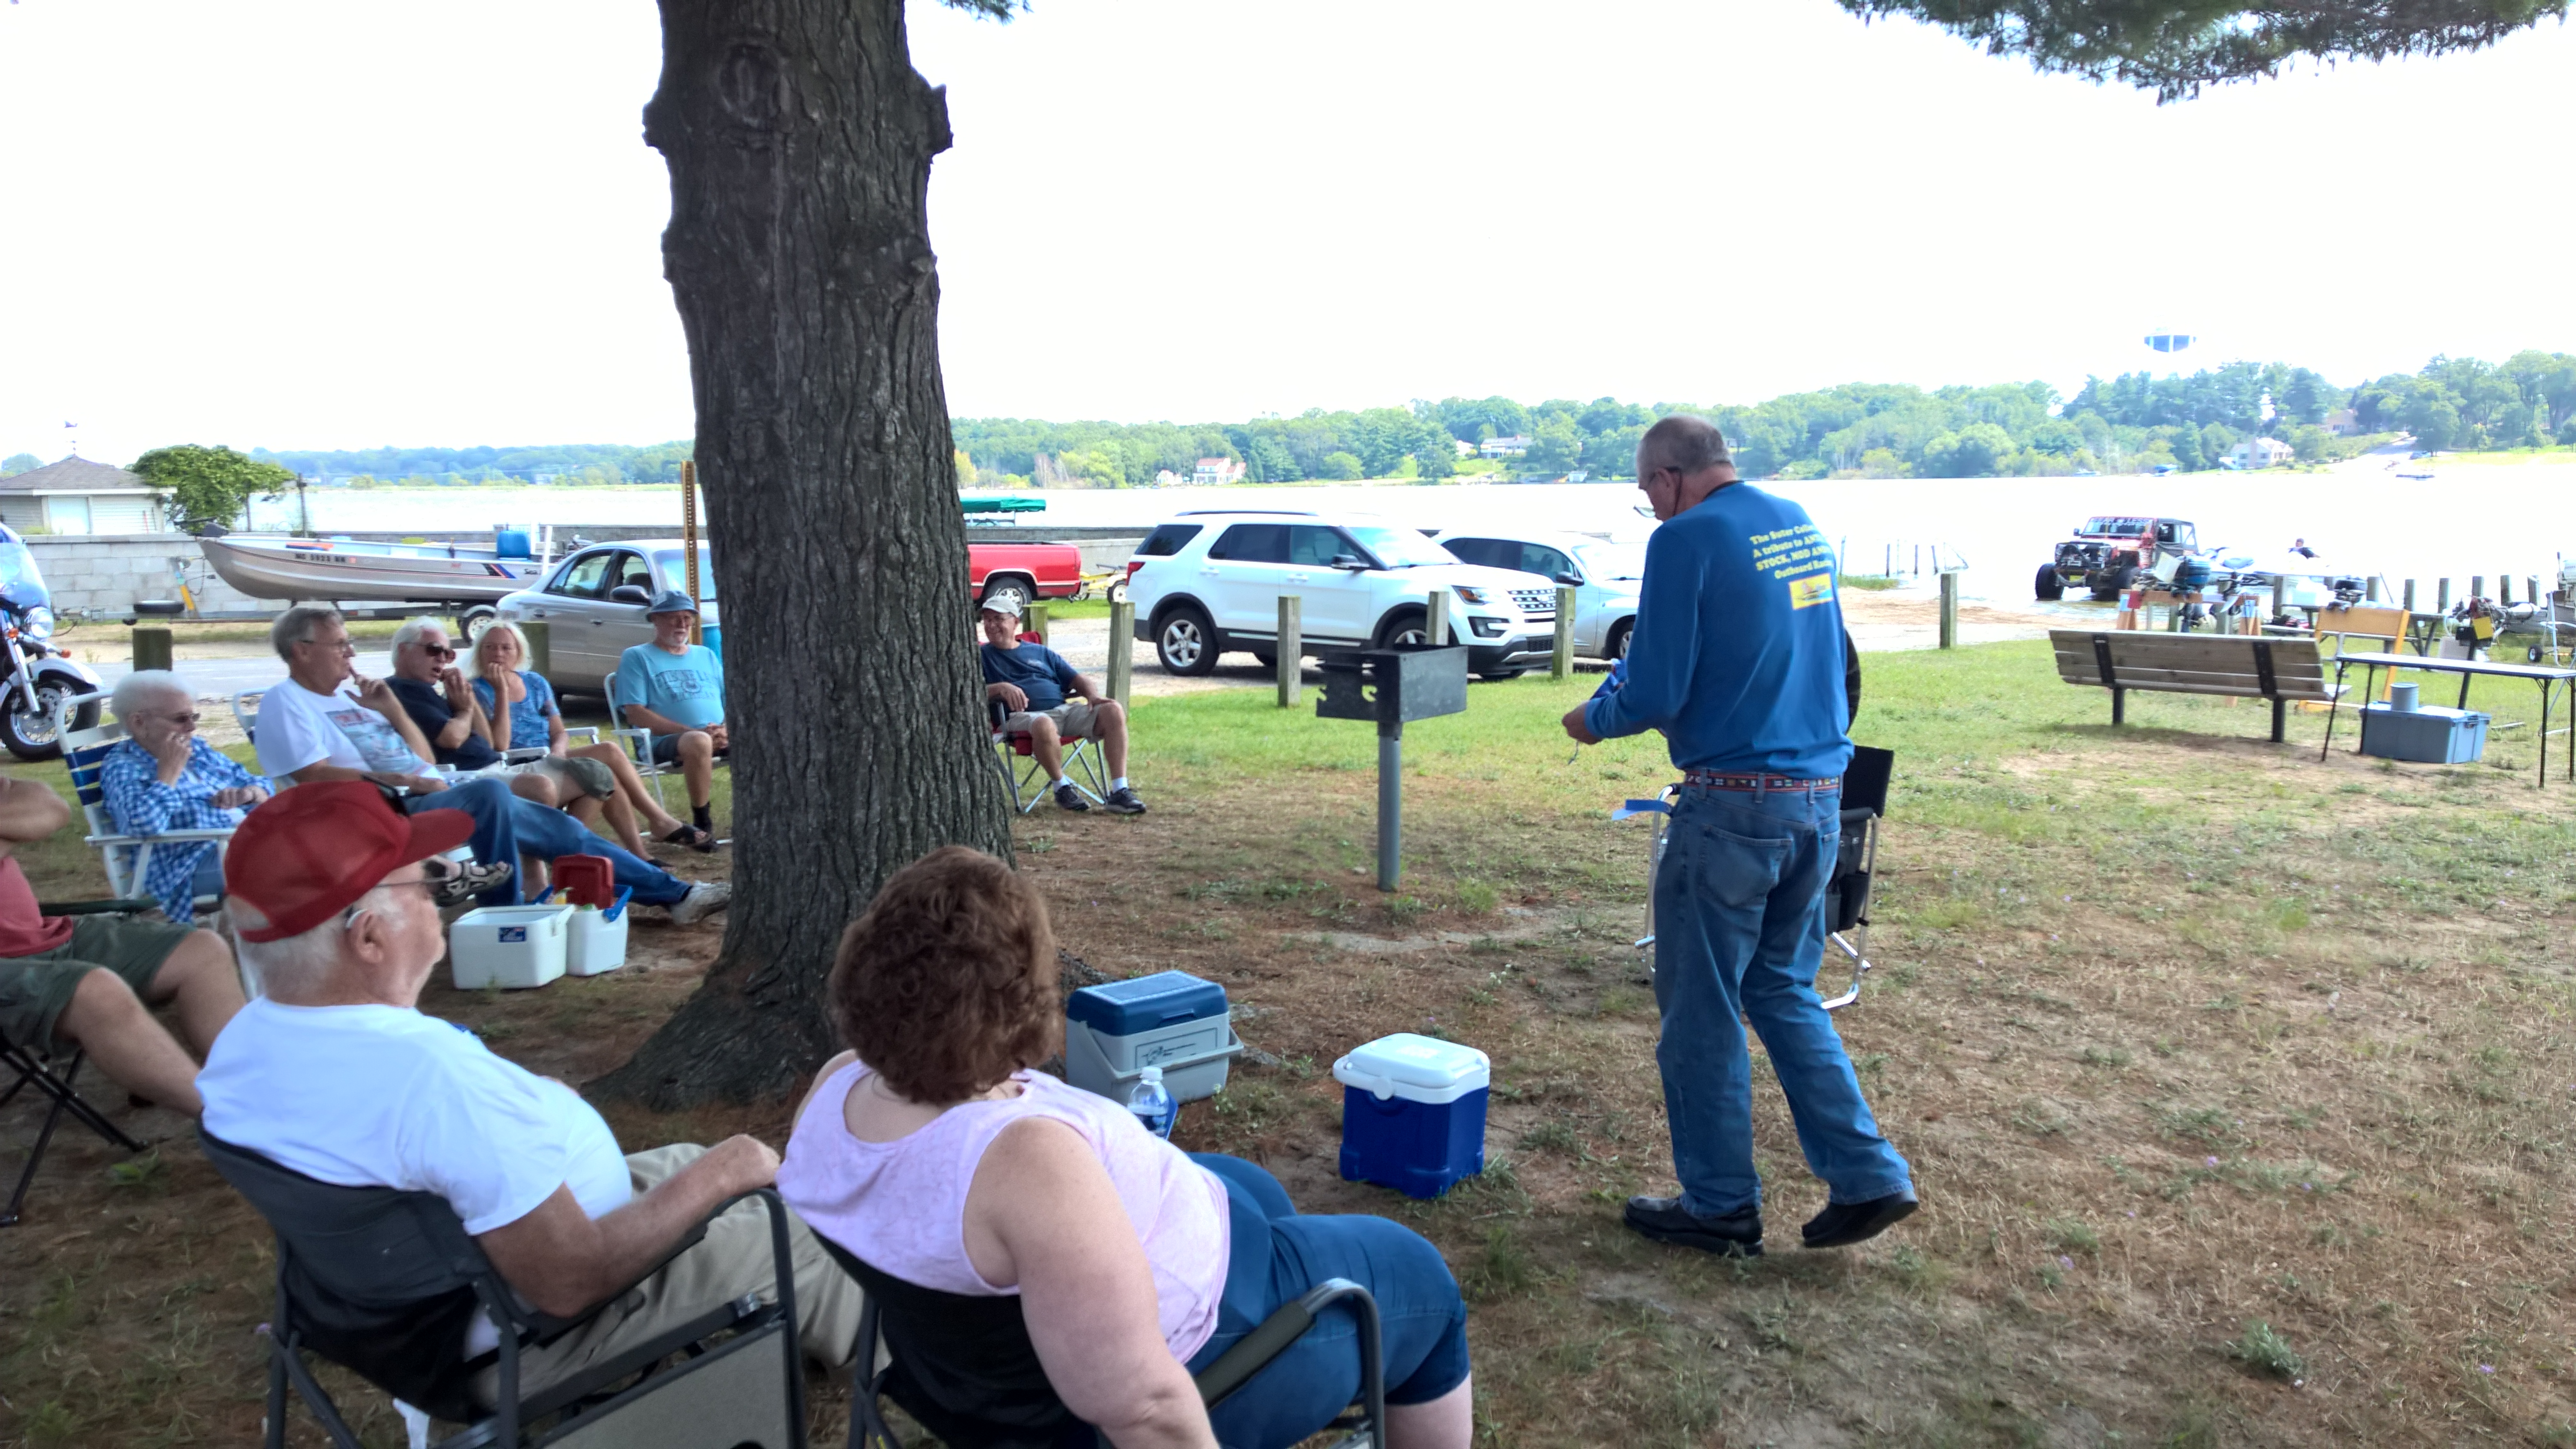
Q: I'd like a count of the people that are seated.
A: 9